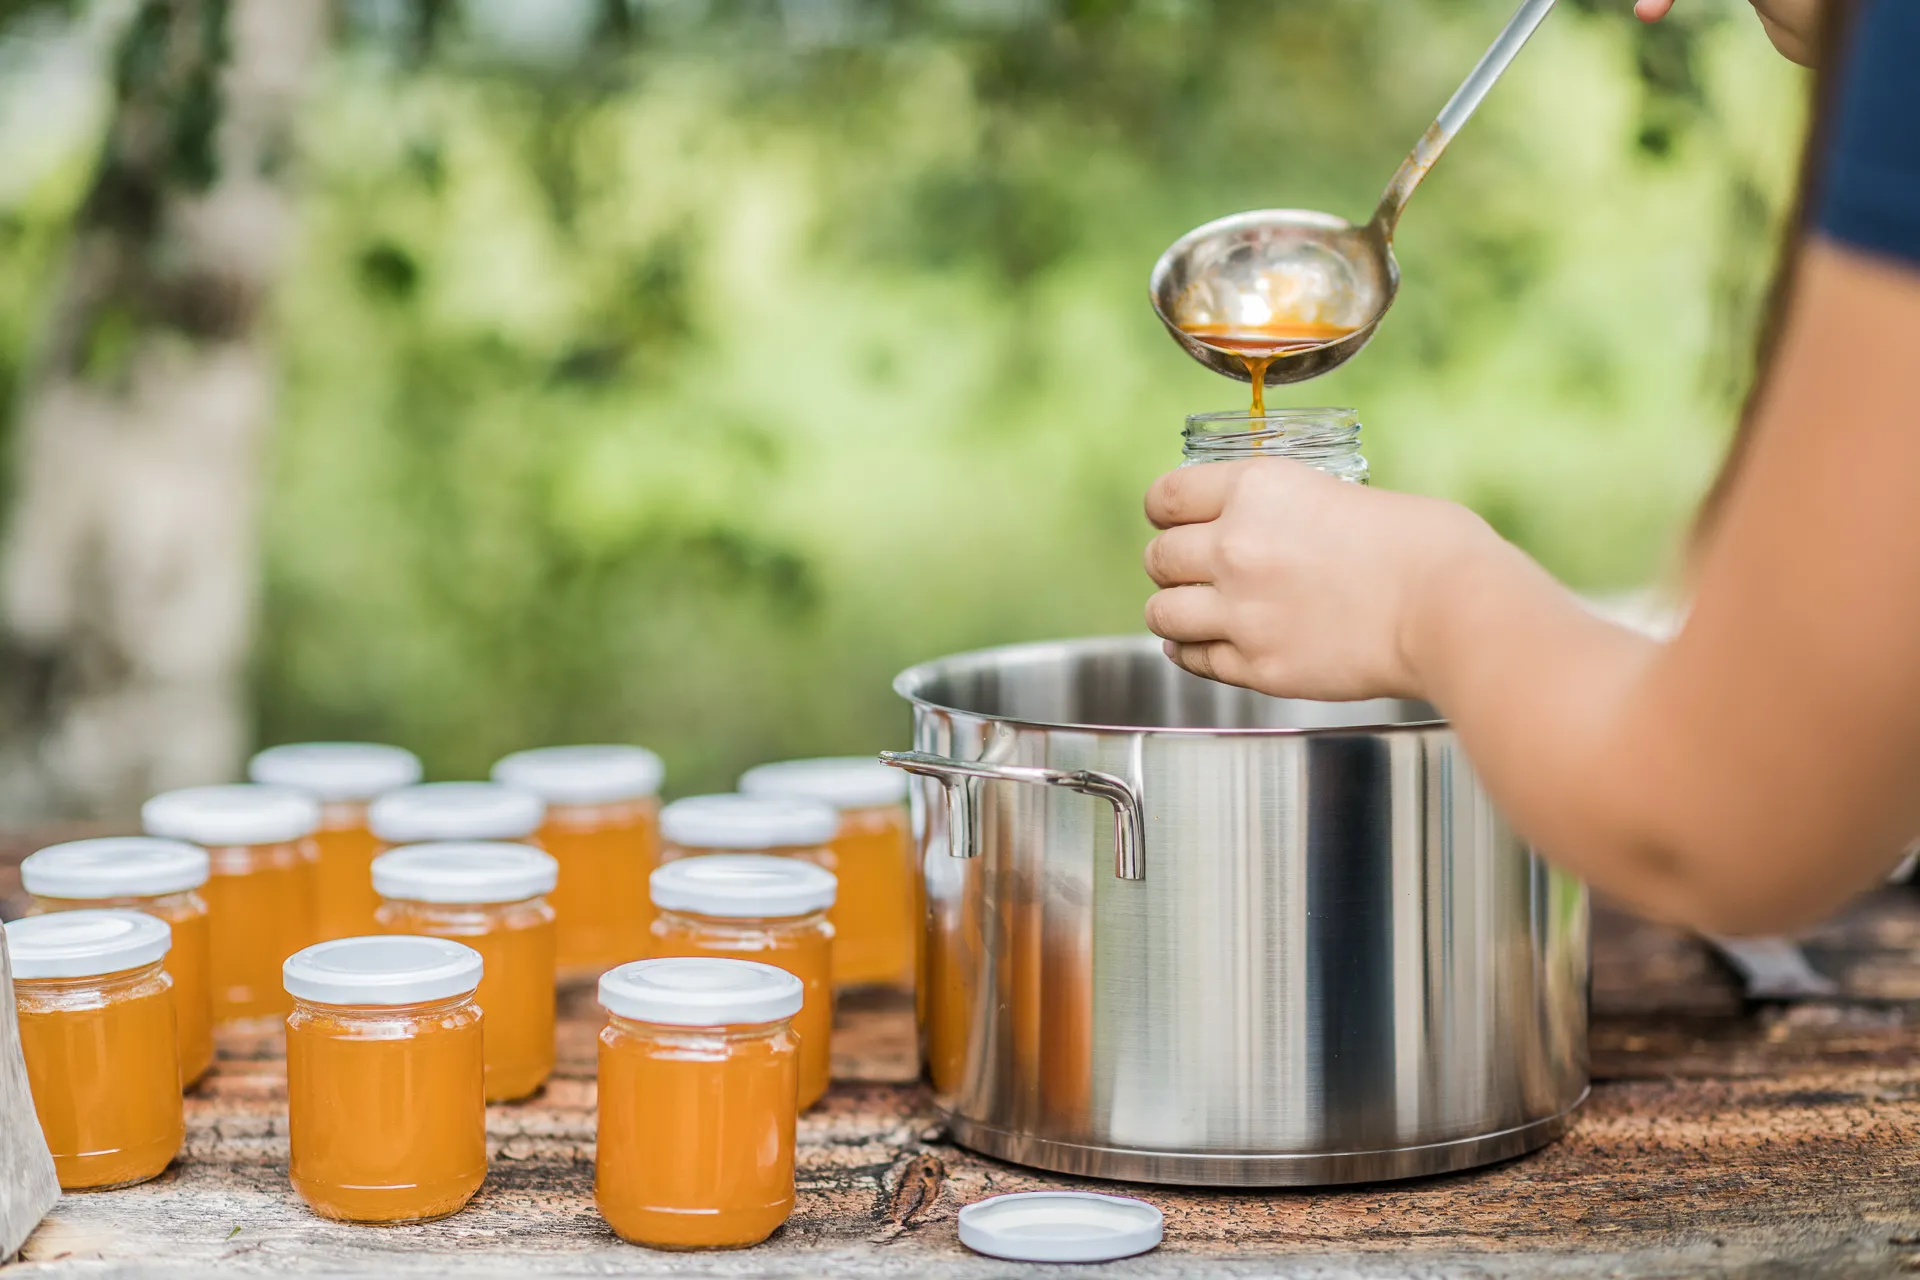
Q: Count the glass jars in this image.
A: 13